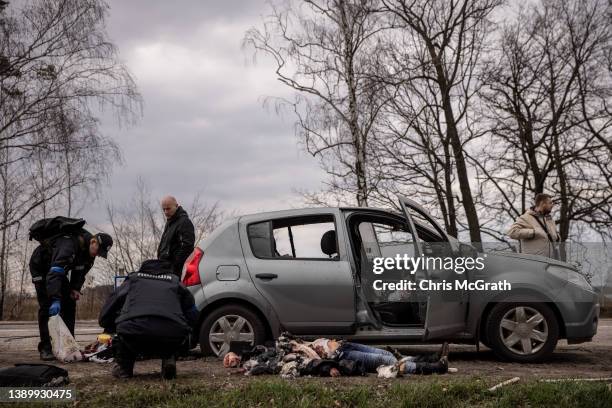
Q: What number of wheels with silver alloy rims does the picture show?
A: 2